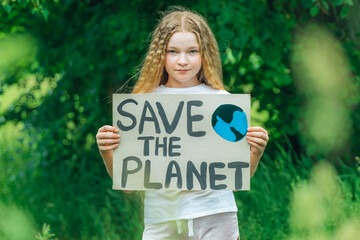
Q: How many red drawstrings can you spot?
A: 0